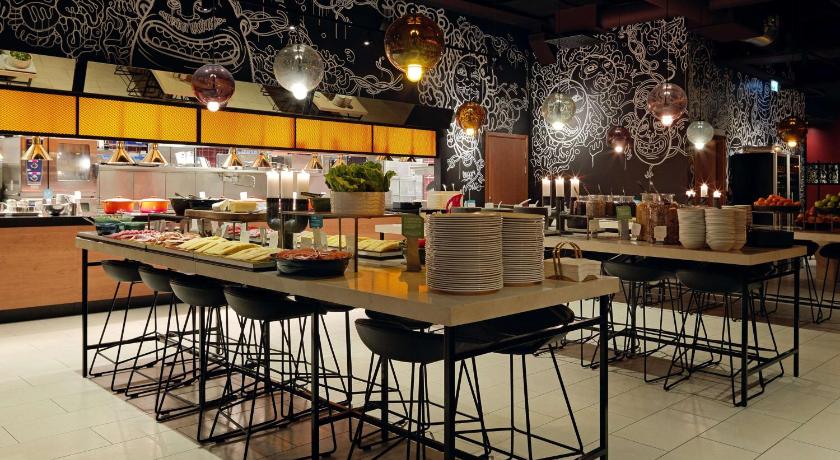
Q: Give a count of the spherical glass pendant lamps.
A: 9